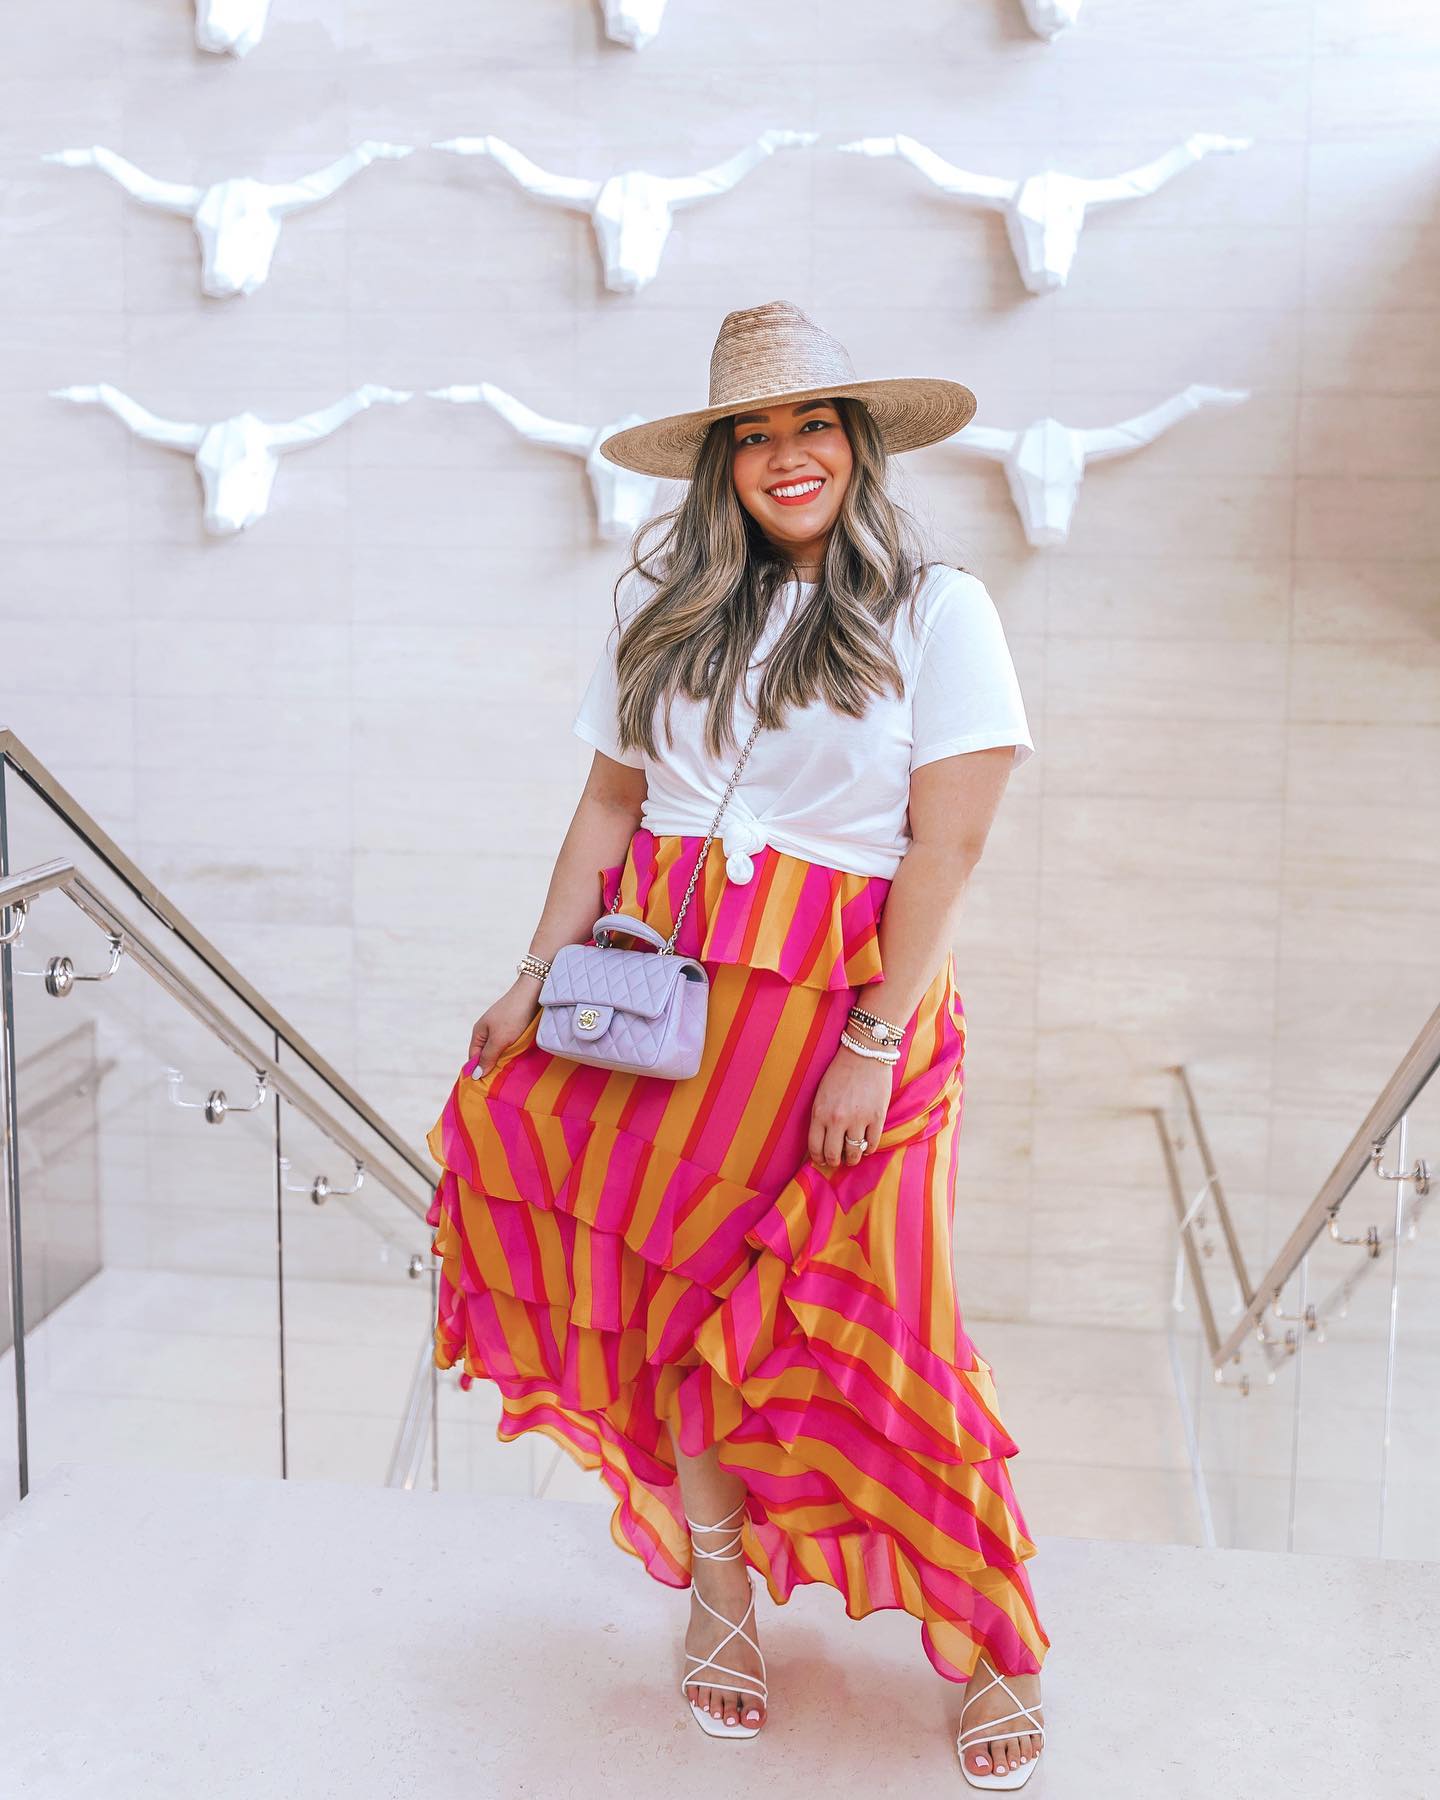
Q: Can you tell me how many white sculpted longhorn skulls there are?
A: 9